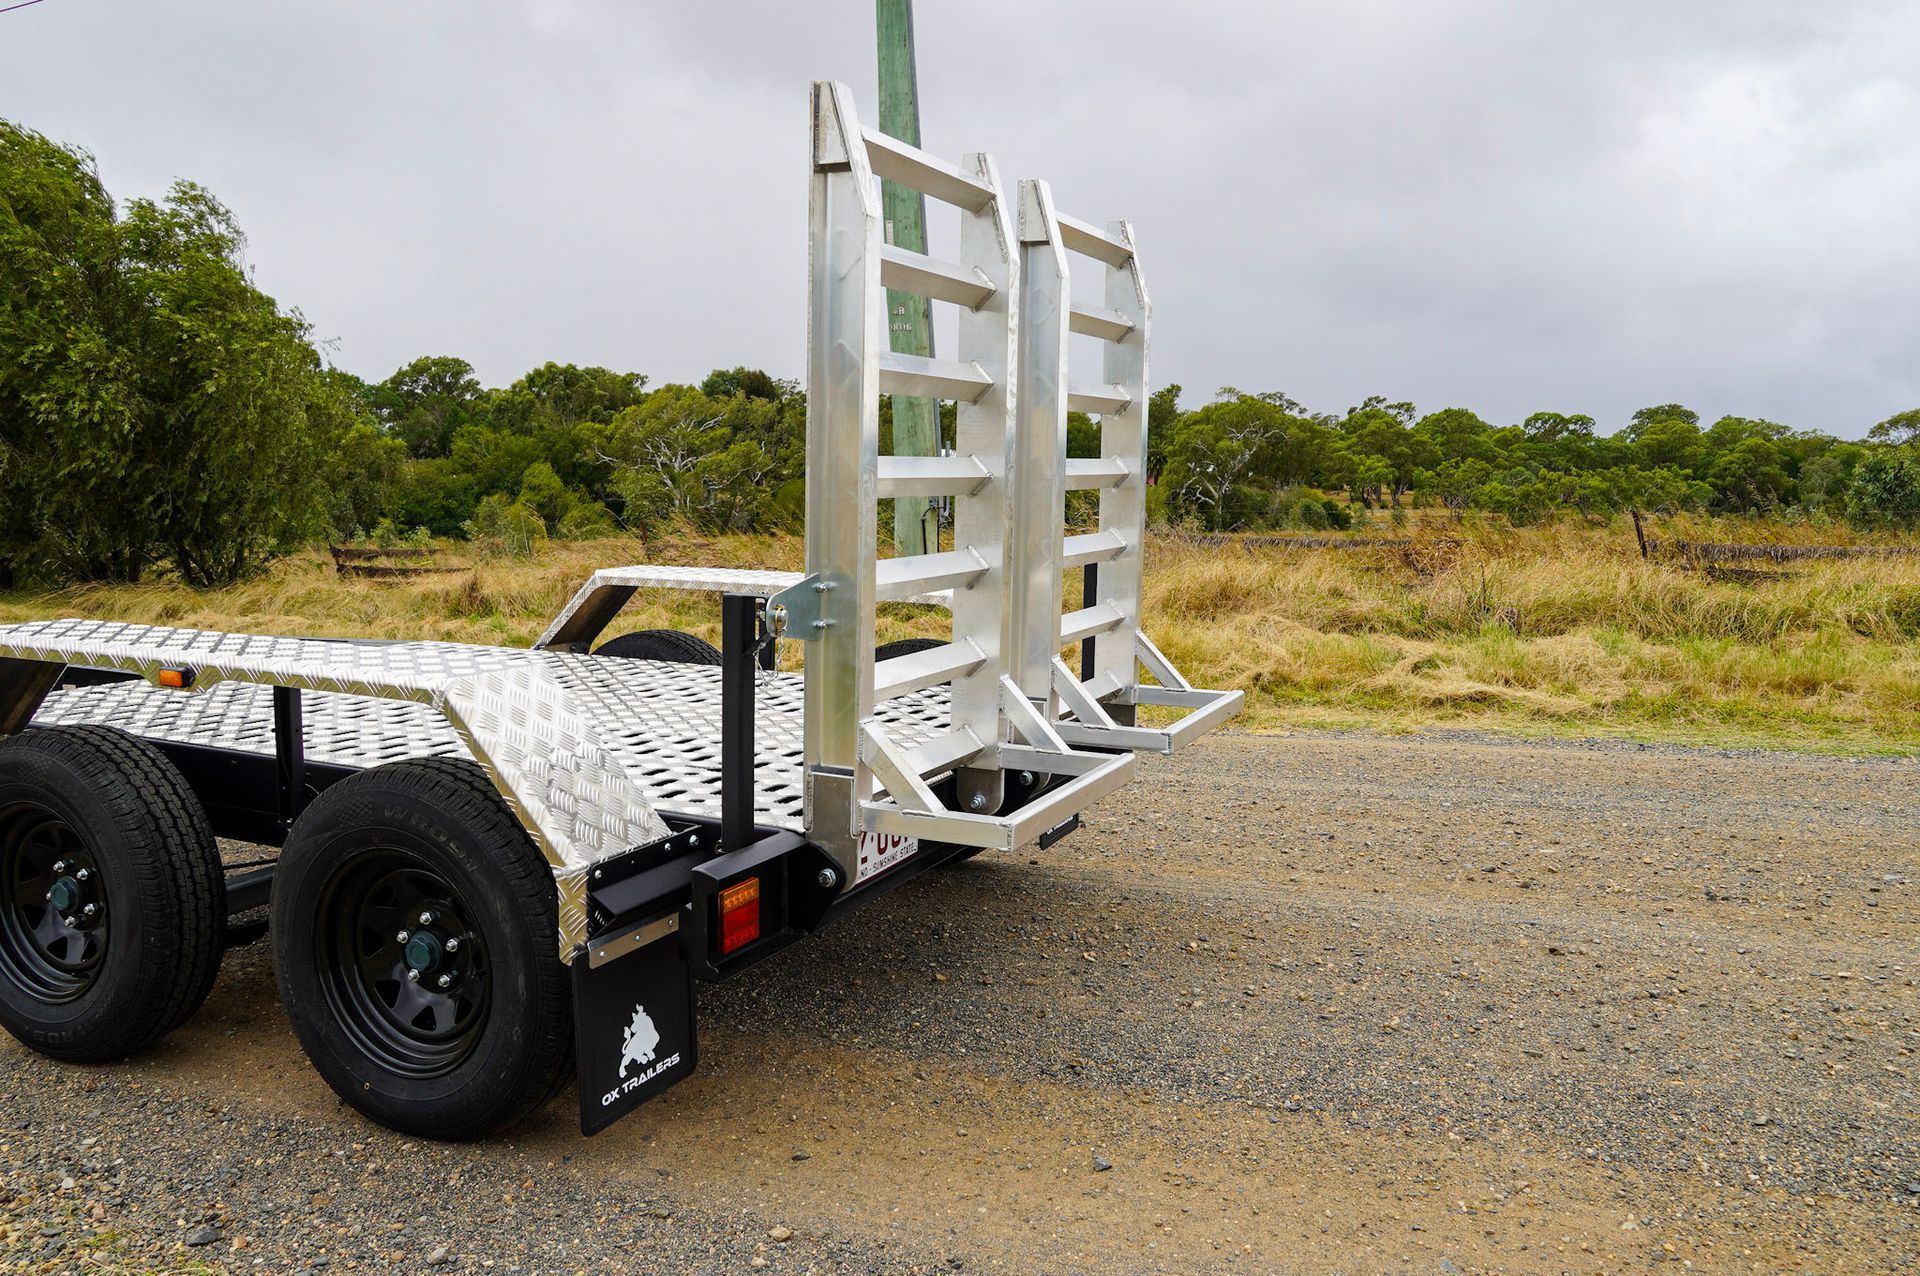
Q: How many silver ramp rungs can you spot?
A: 14